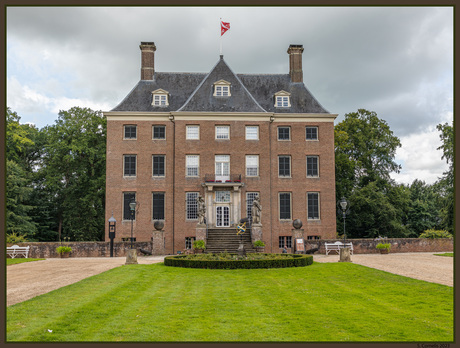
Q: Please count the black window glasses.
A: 12